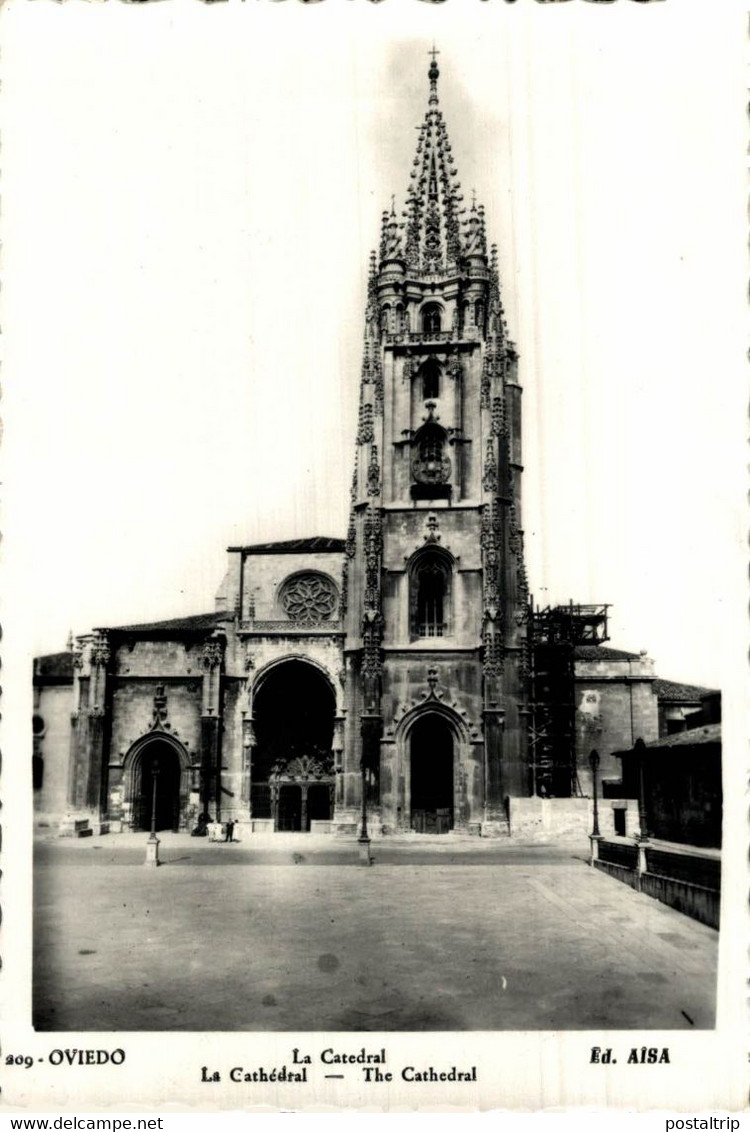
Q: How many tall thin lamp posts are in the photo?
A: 4